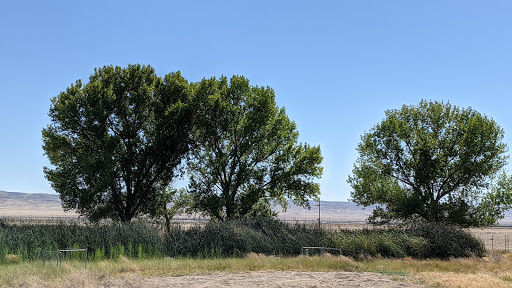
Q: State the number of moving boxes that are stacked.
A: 0